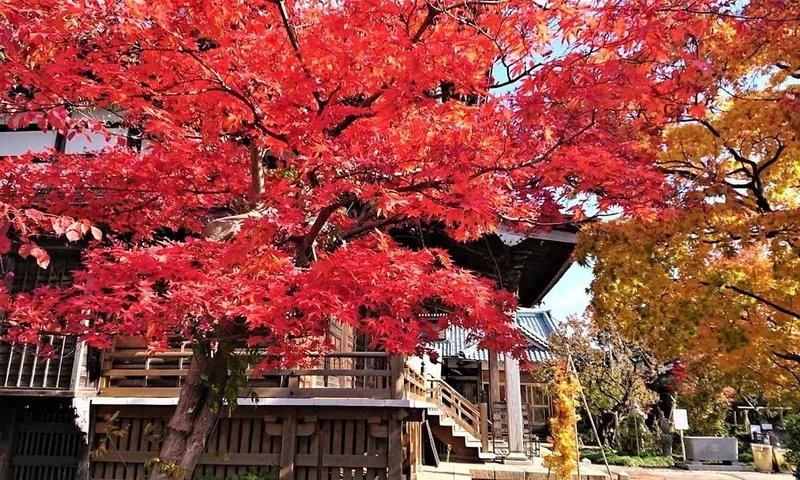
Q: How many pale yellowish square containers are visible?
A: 2